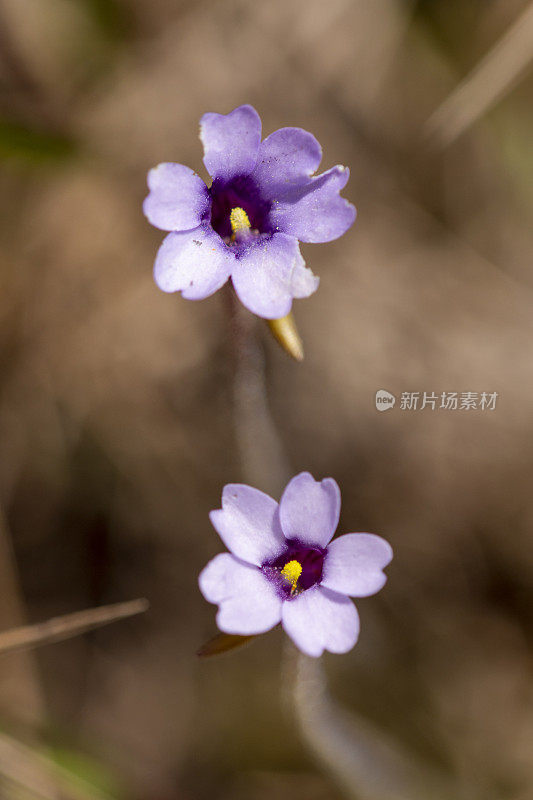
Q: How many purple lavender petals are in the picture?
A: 11